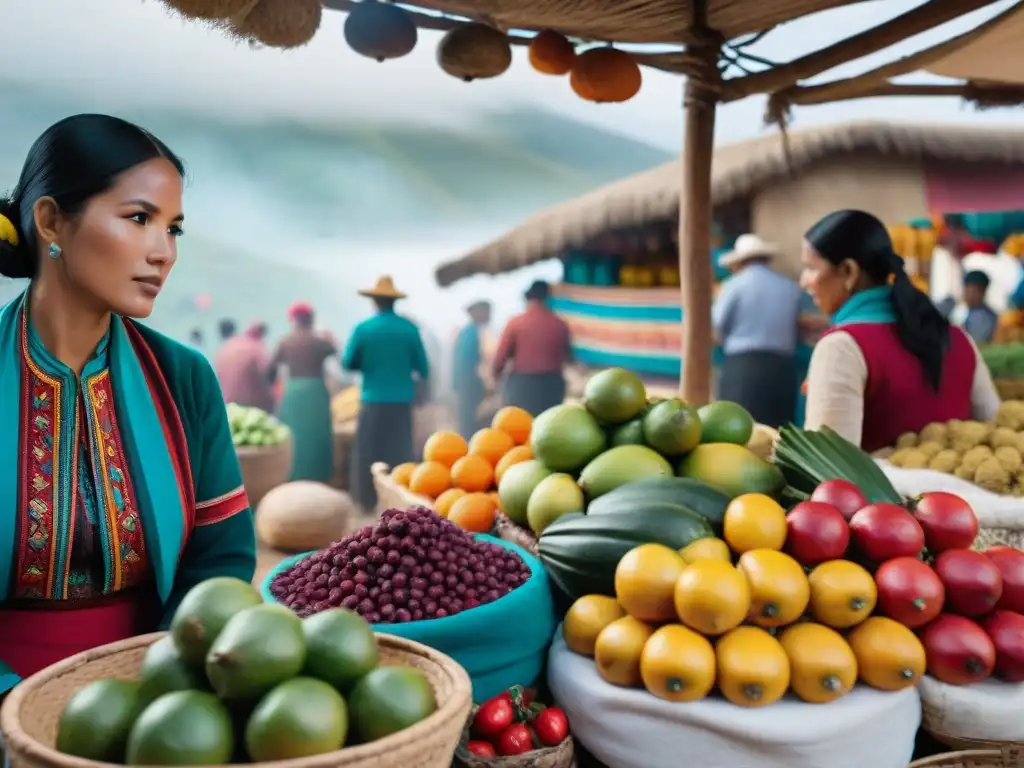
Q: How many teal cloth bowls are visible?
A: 1